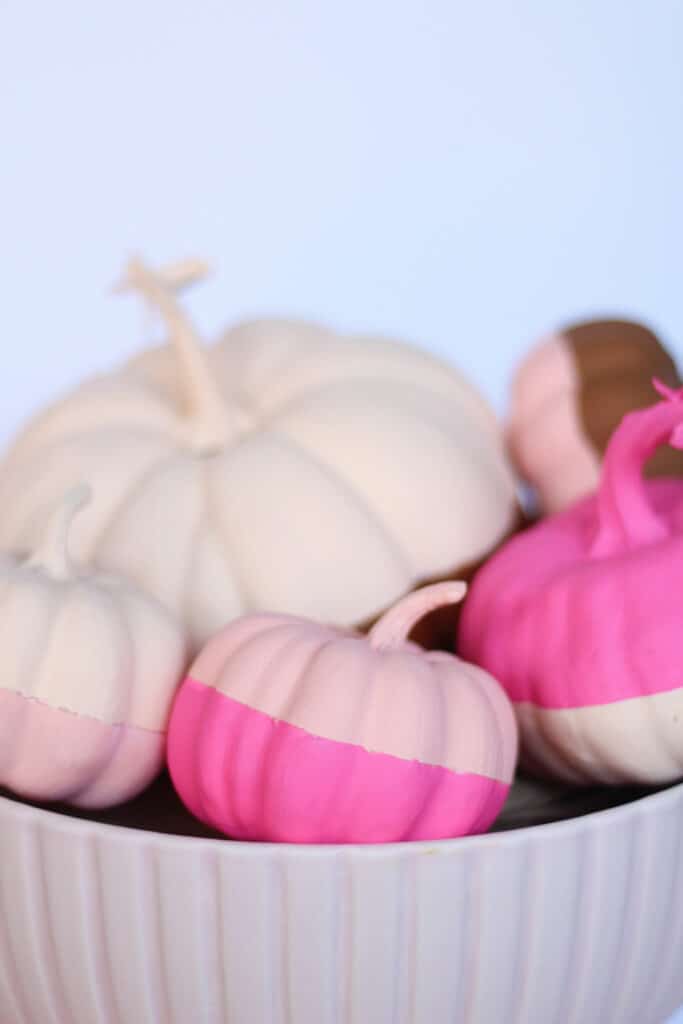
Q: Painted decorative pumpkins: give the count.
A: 5